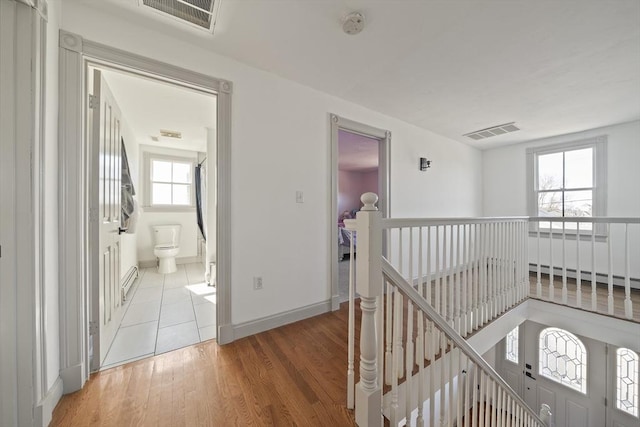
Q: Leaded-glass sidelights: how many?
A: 2